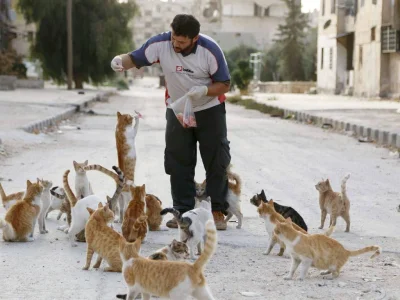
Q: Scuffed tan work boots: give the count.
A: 2